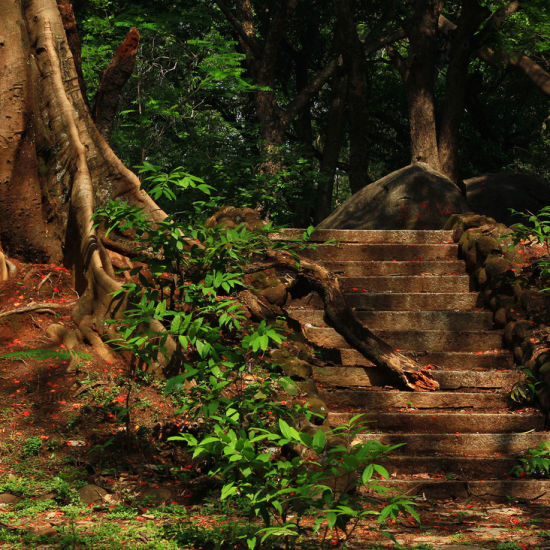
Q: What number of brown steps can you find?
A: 14